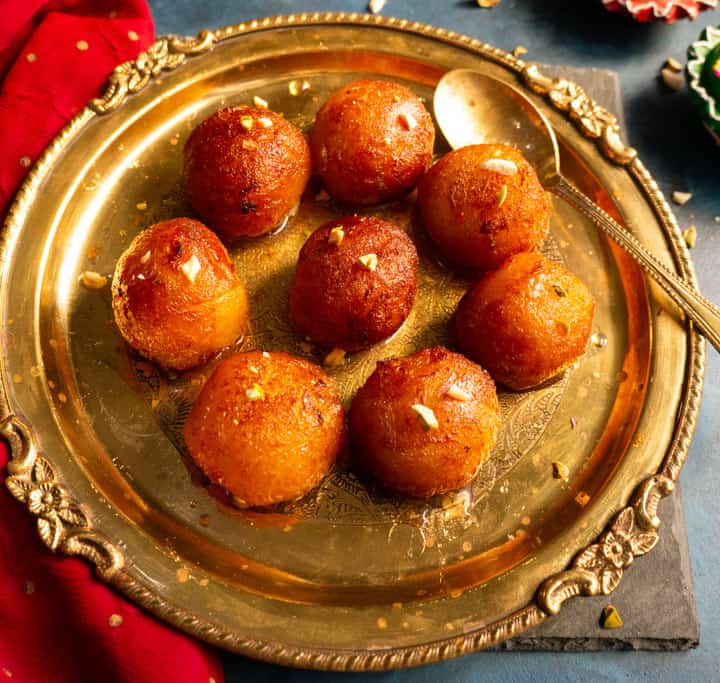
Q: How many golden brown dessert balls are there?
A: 8